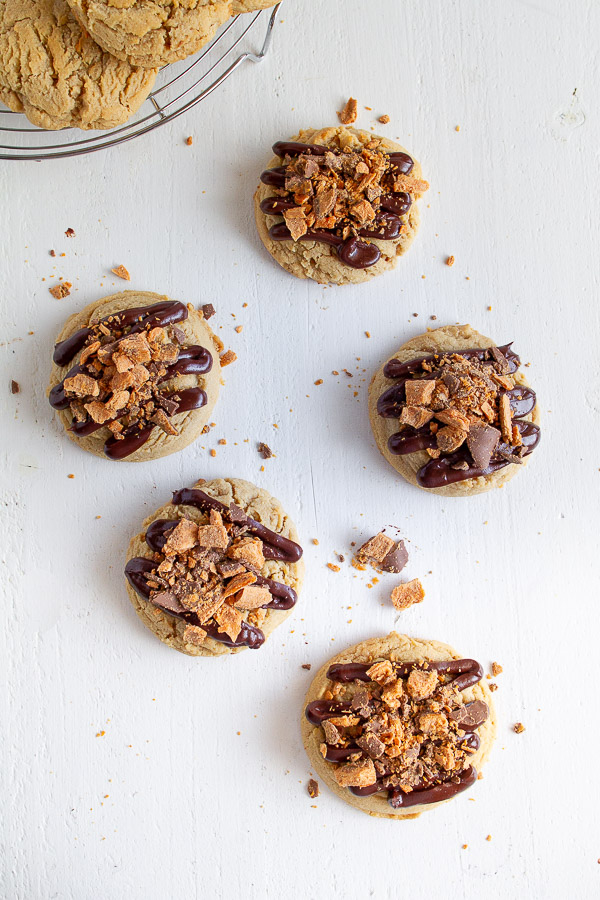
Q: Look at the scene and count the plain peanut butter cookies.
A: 3